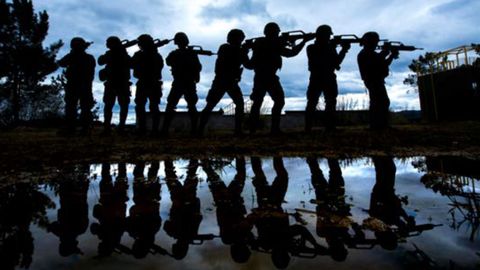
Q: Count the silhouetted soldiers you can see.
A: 8